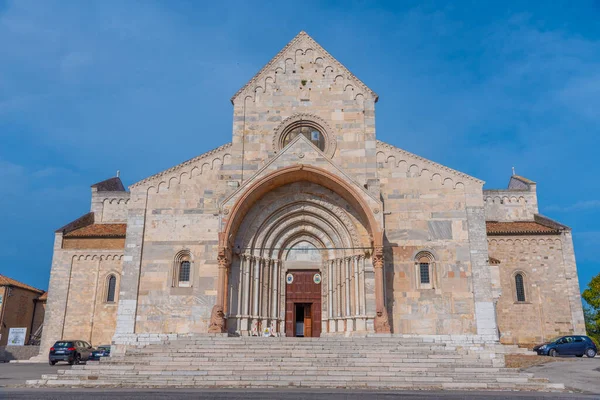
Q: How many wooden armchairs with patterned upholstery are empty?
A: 0